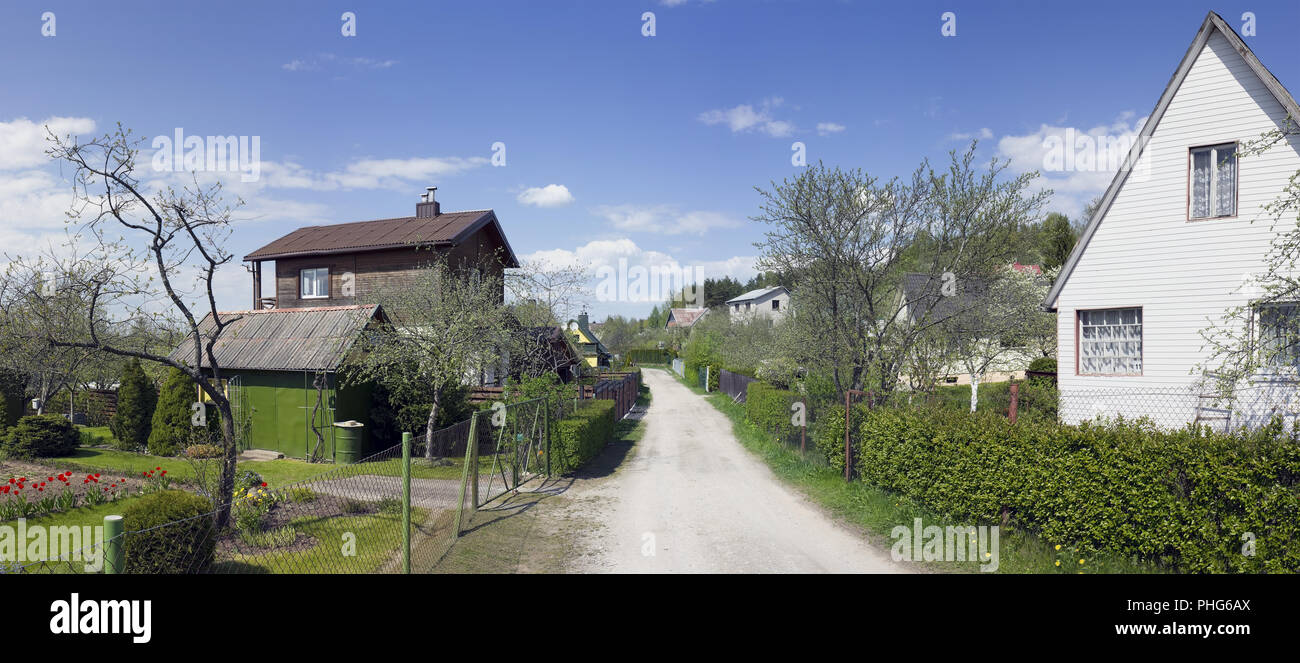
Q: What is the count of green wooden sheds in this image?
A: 1